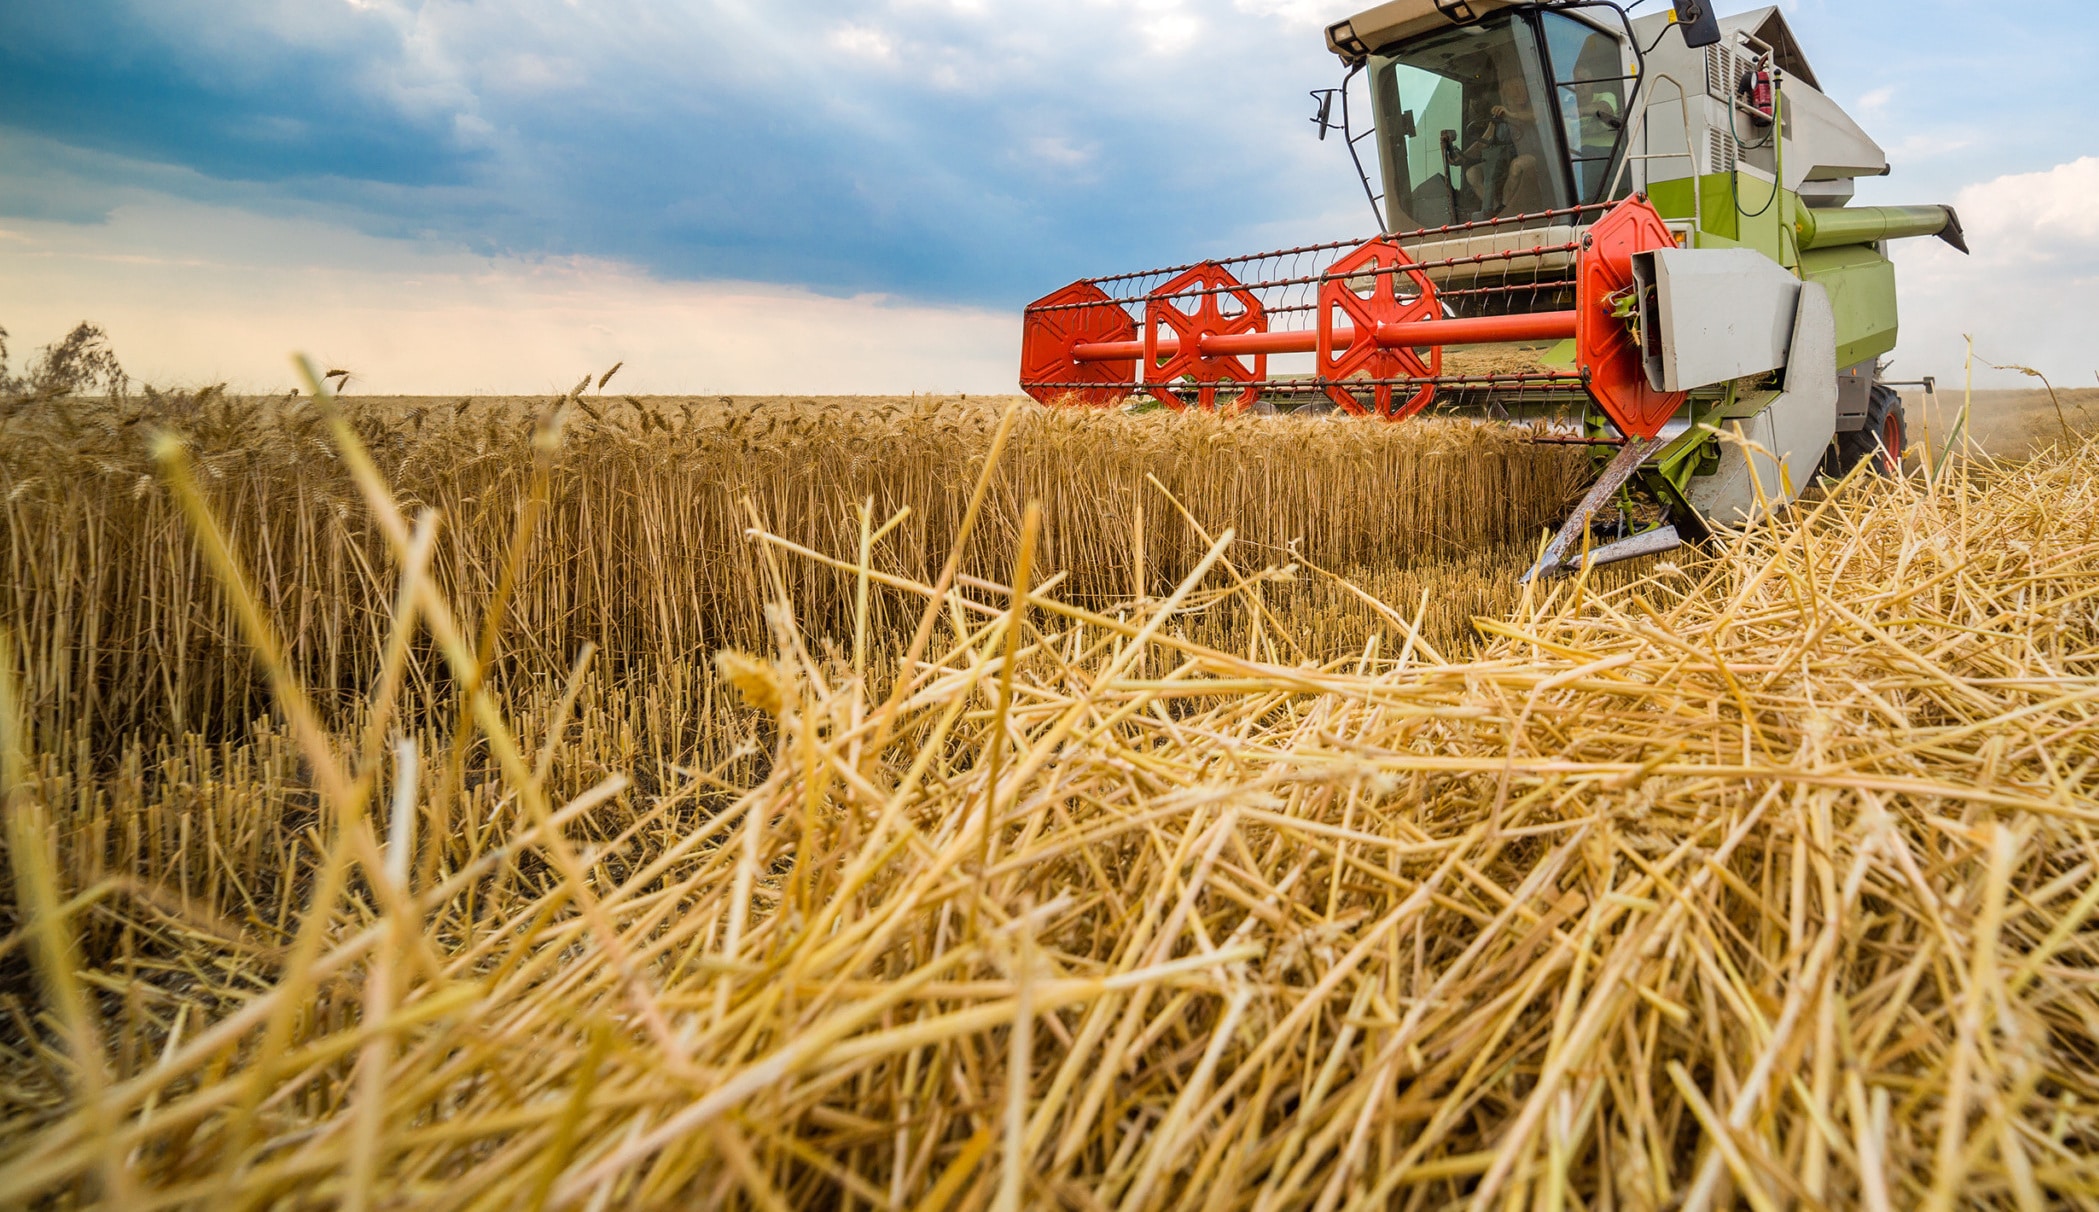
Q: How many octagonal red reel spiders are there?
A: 4